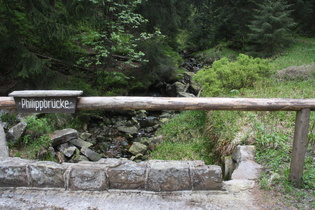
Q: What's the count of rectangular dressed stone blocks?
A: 6